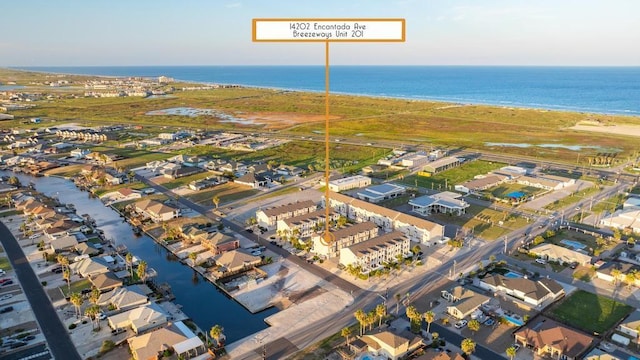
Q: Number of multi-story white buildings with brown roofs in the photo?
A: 5